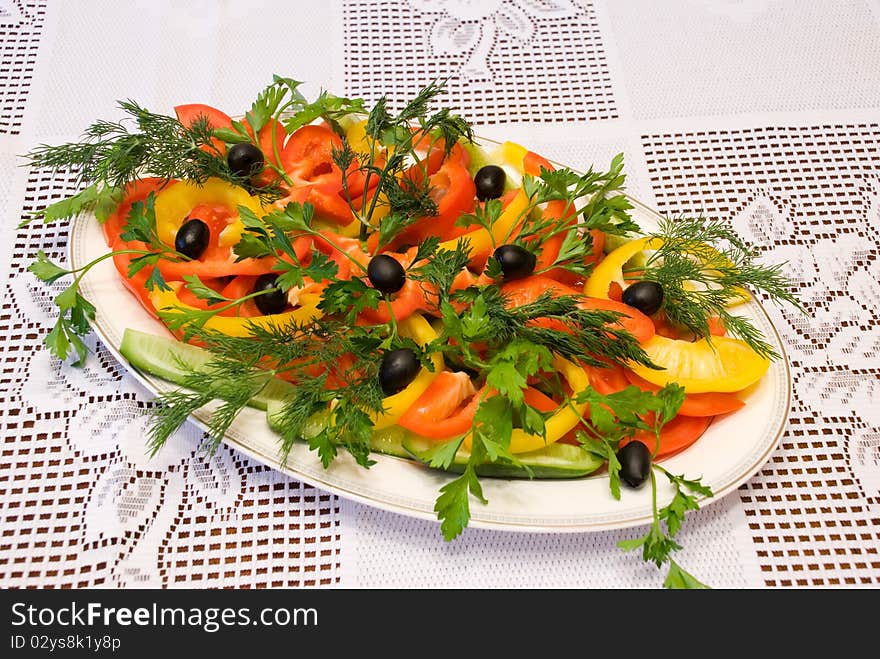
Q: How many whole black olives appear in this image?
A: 9